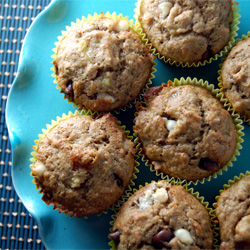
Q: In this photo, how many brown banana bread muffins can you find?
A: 7